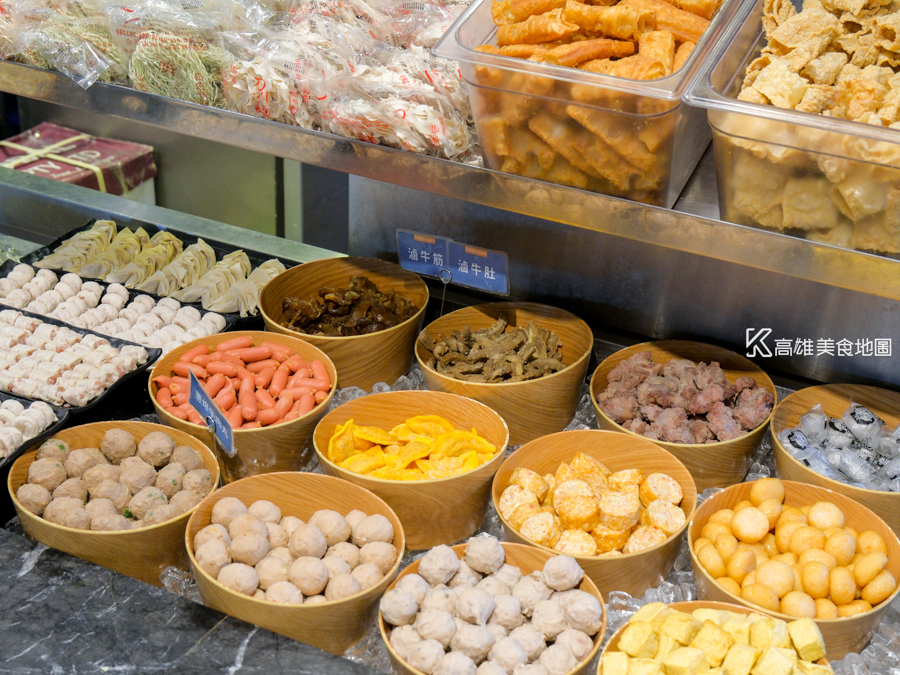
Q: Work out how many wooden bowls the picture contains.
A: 12